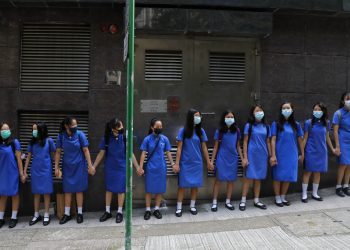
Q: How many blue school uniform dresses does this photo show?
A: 11